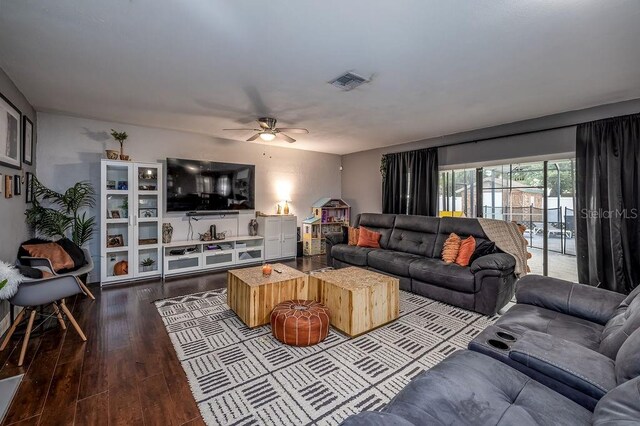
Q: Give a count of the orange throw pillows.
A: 5